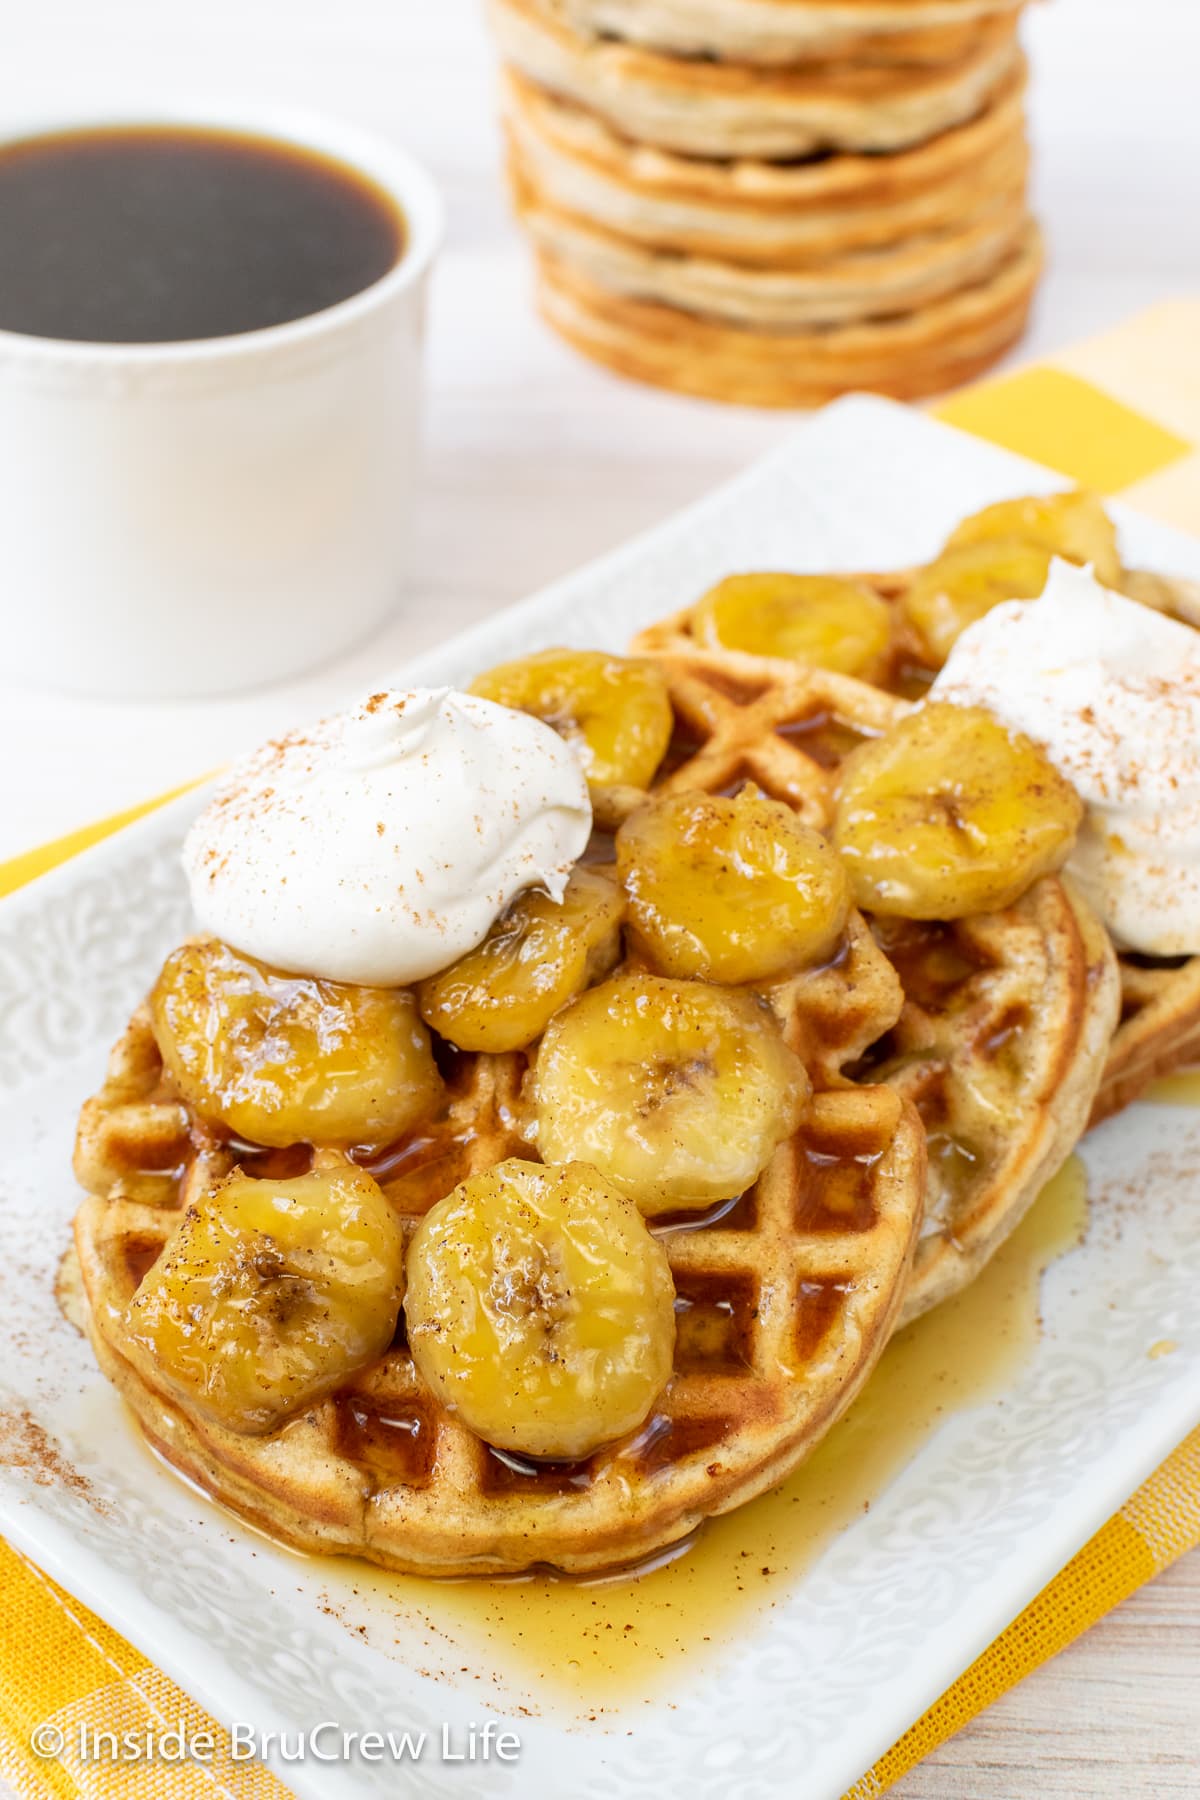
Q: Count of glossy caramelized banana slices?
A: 11